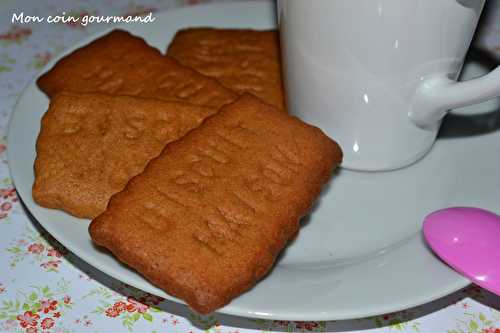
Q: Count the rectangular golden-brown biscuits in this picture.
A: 4